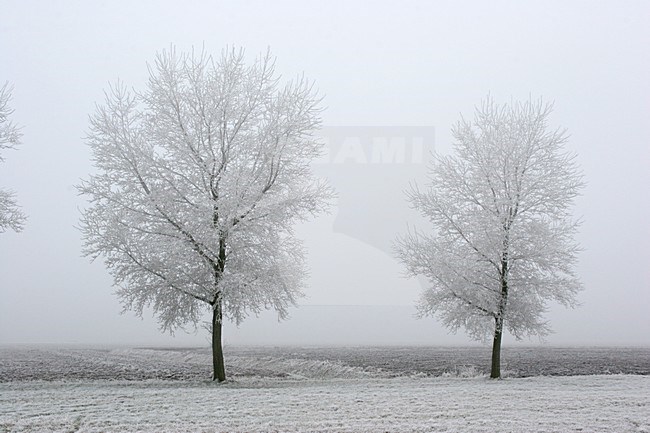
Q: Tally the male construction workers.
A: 0